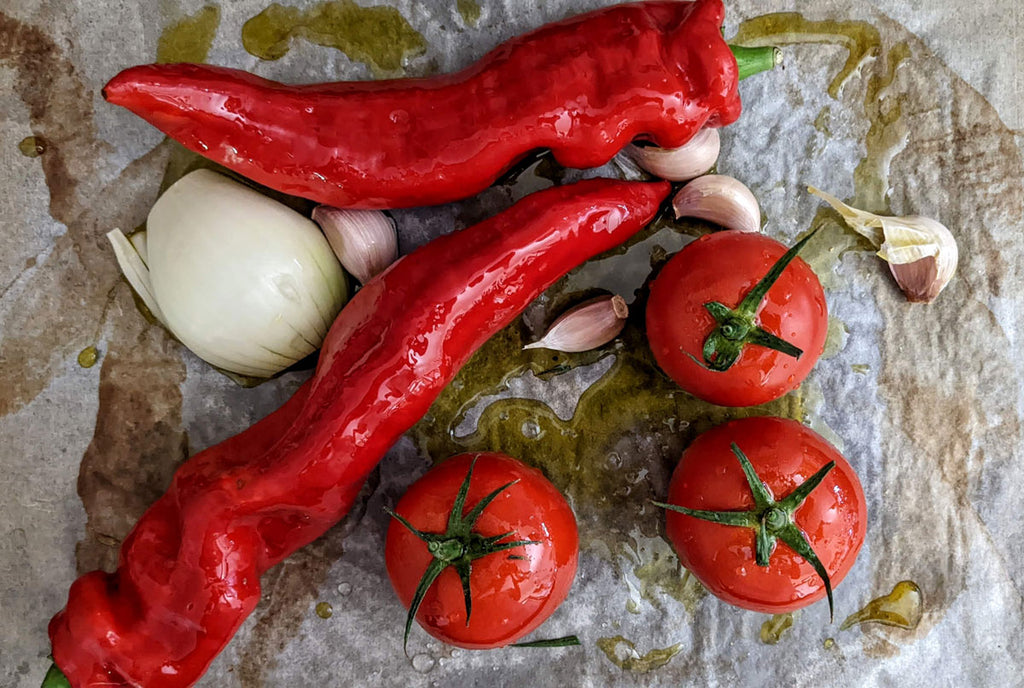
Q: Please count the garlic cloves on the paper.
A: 5